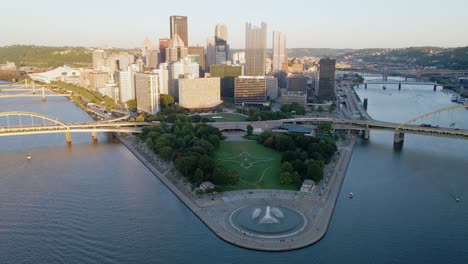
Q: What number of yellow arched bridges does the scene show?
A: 2